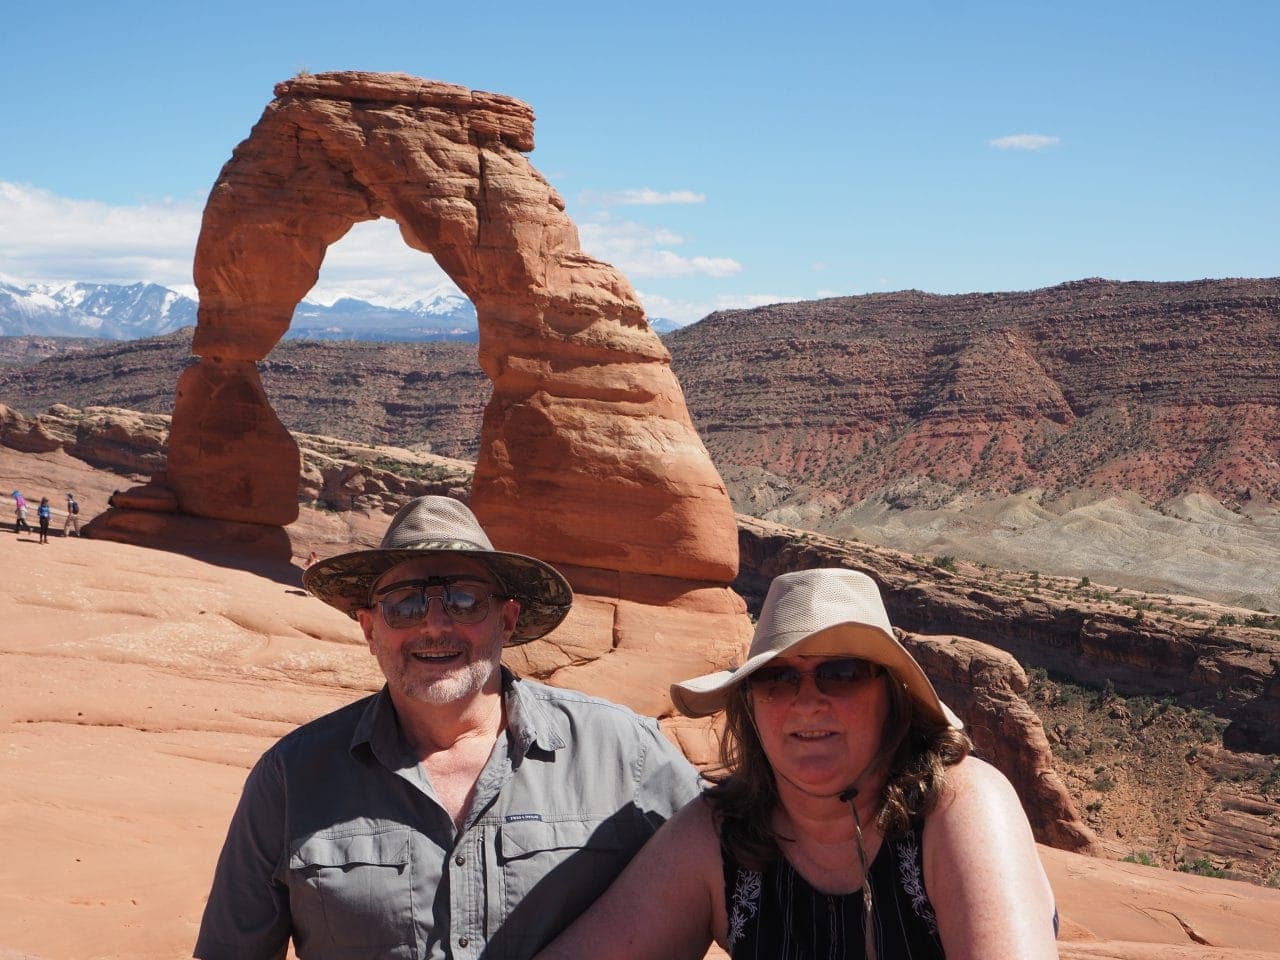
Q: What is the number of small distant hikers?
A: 3